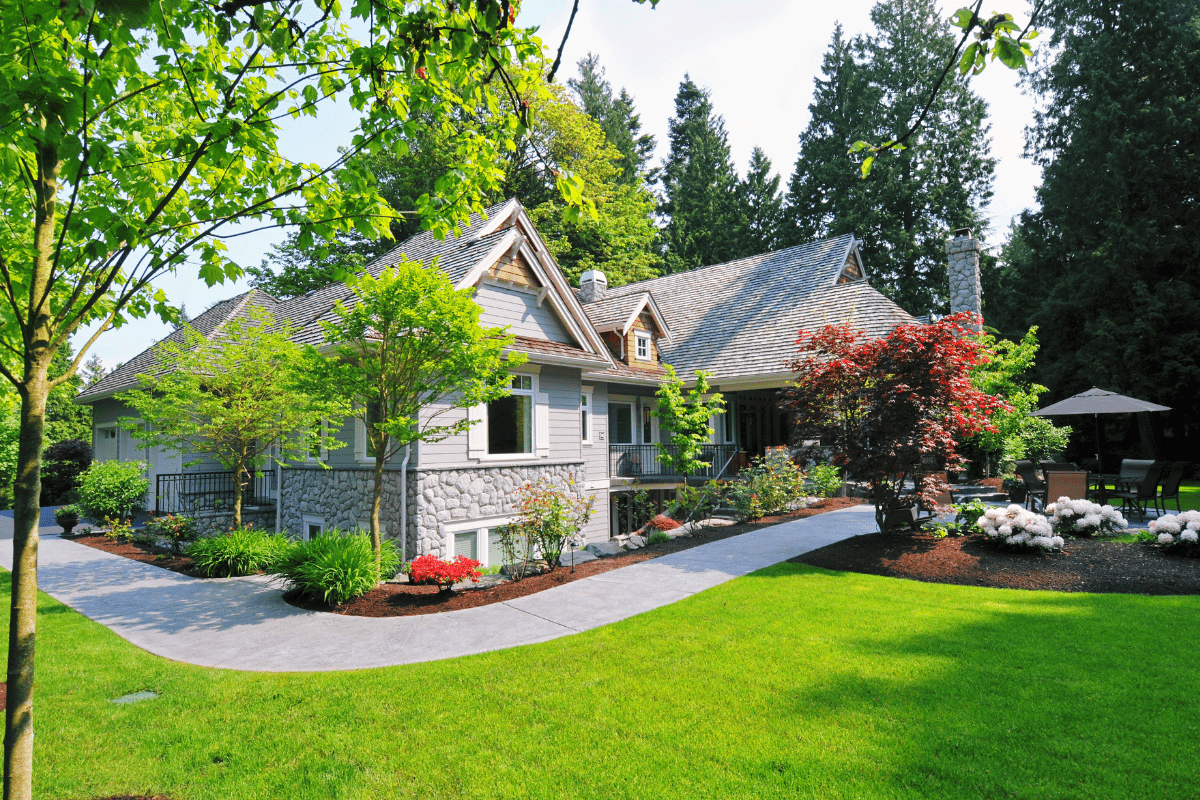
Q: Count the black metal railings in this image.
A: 2